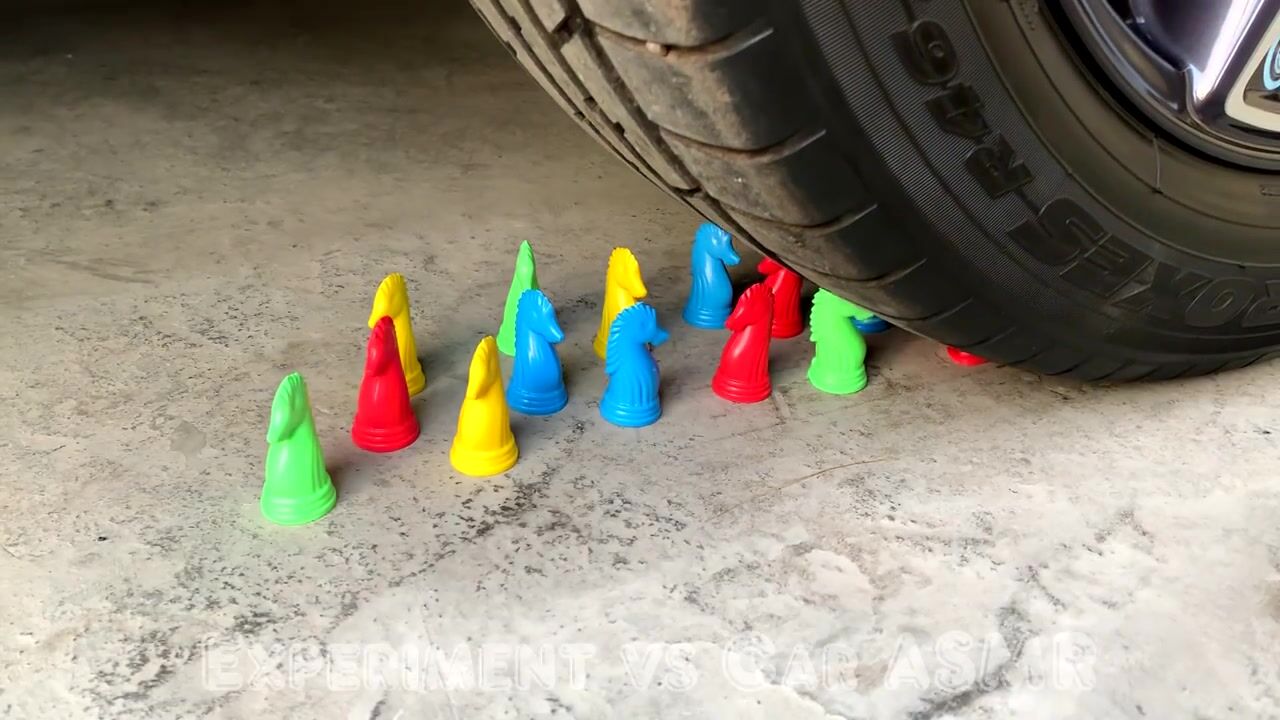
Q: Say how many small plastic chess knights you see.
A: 14